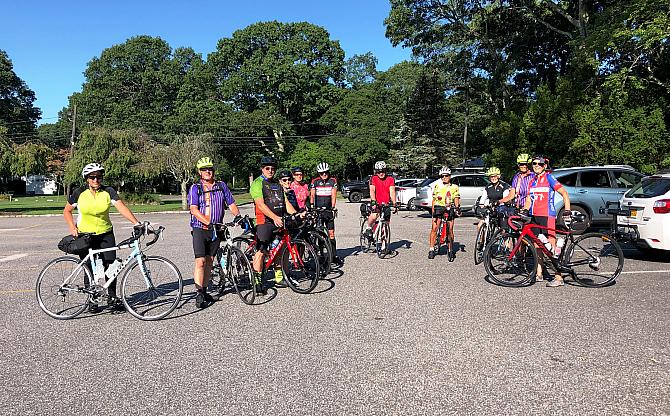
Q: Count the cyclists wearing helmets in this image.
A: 11